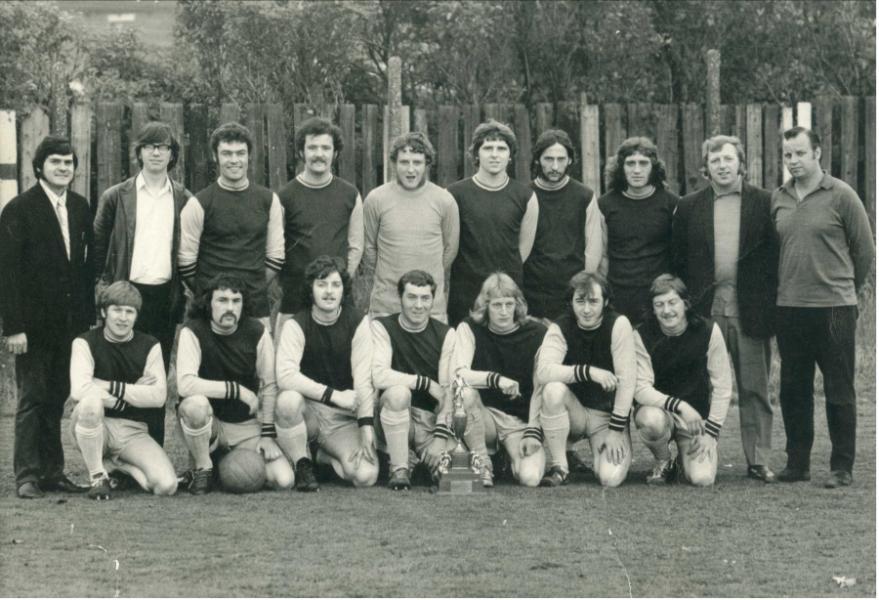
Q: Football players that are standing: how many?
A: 6